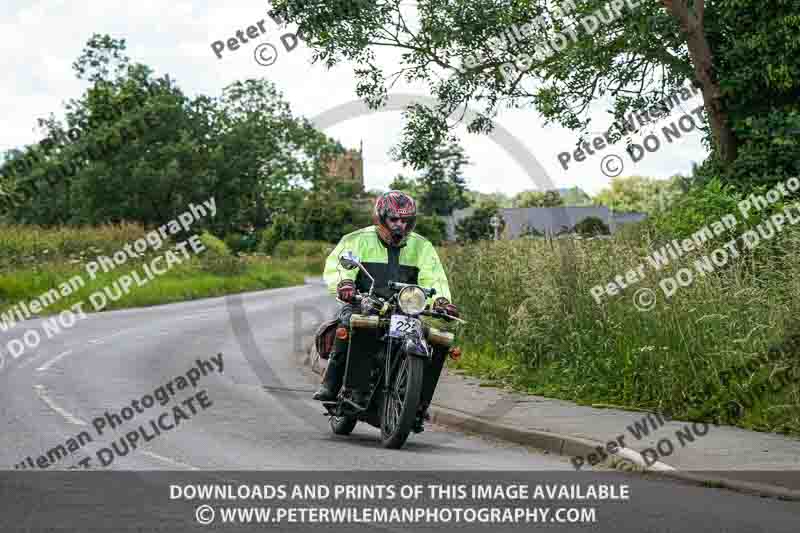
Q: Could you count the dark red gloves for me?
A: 2